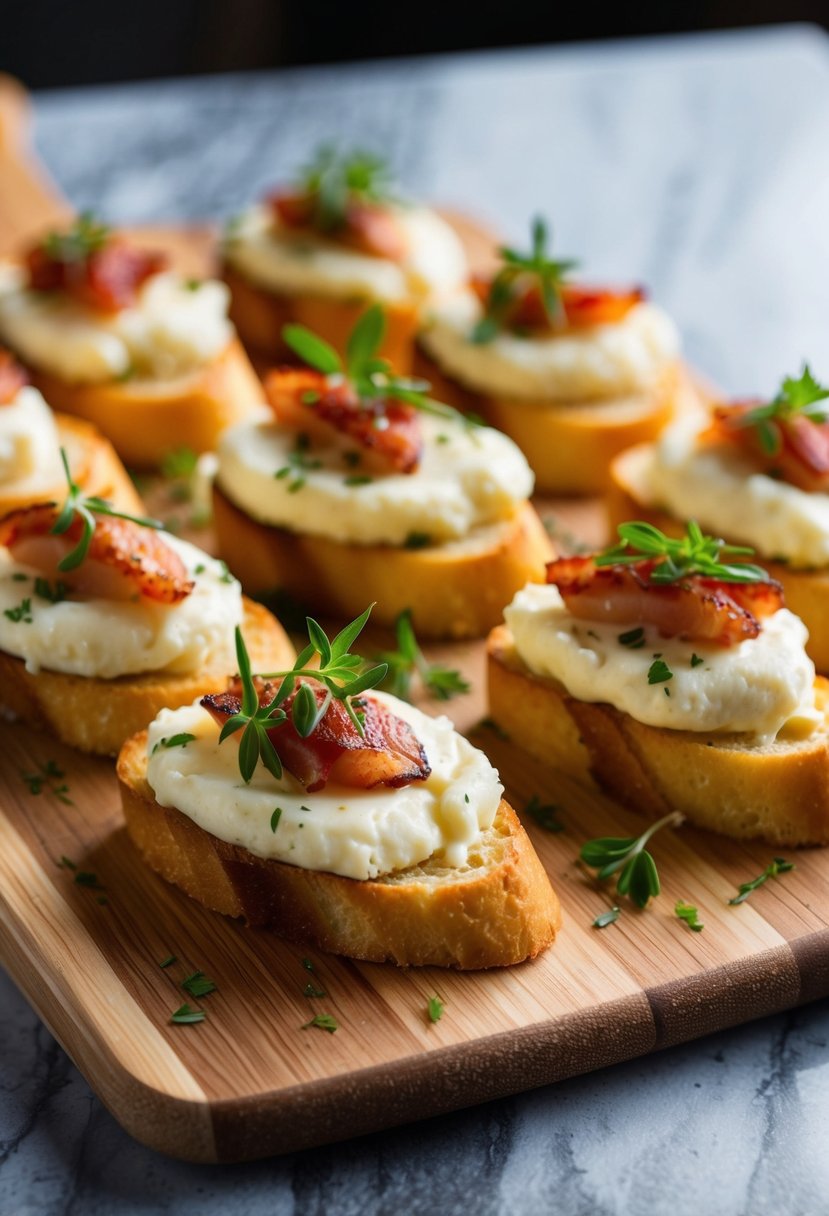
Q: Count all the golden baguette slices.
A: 9